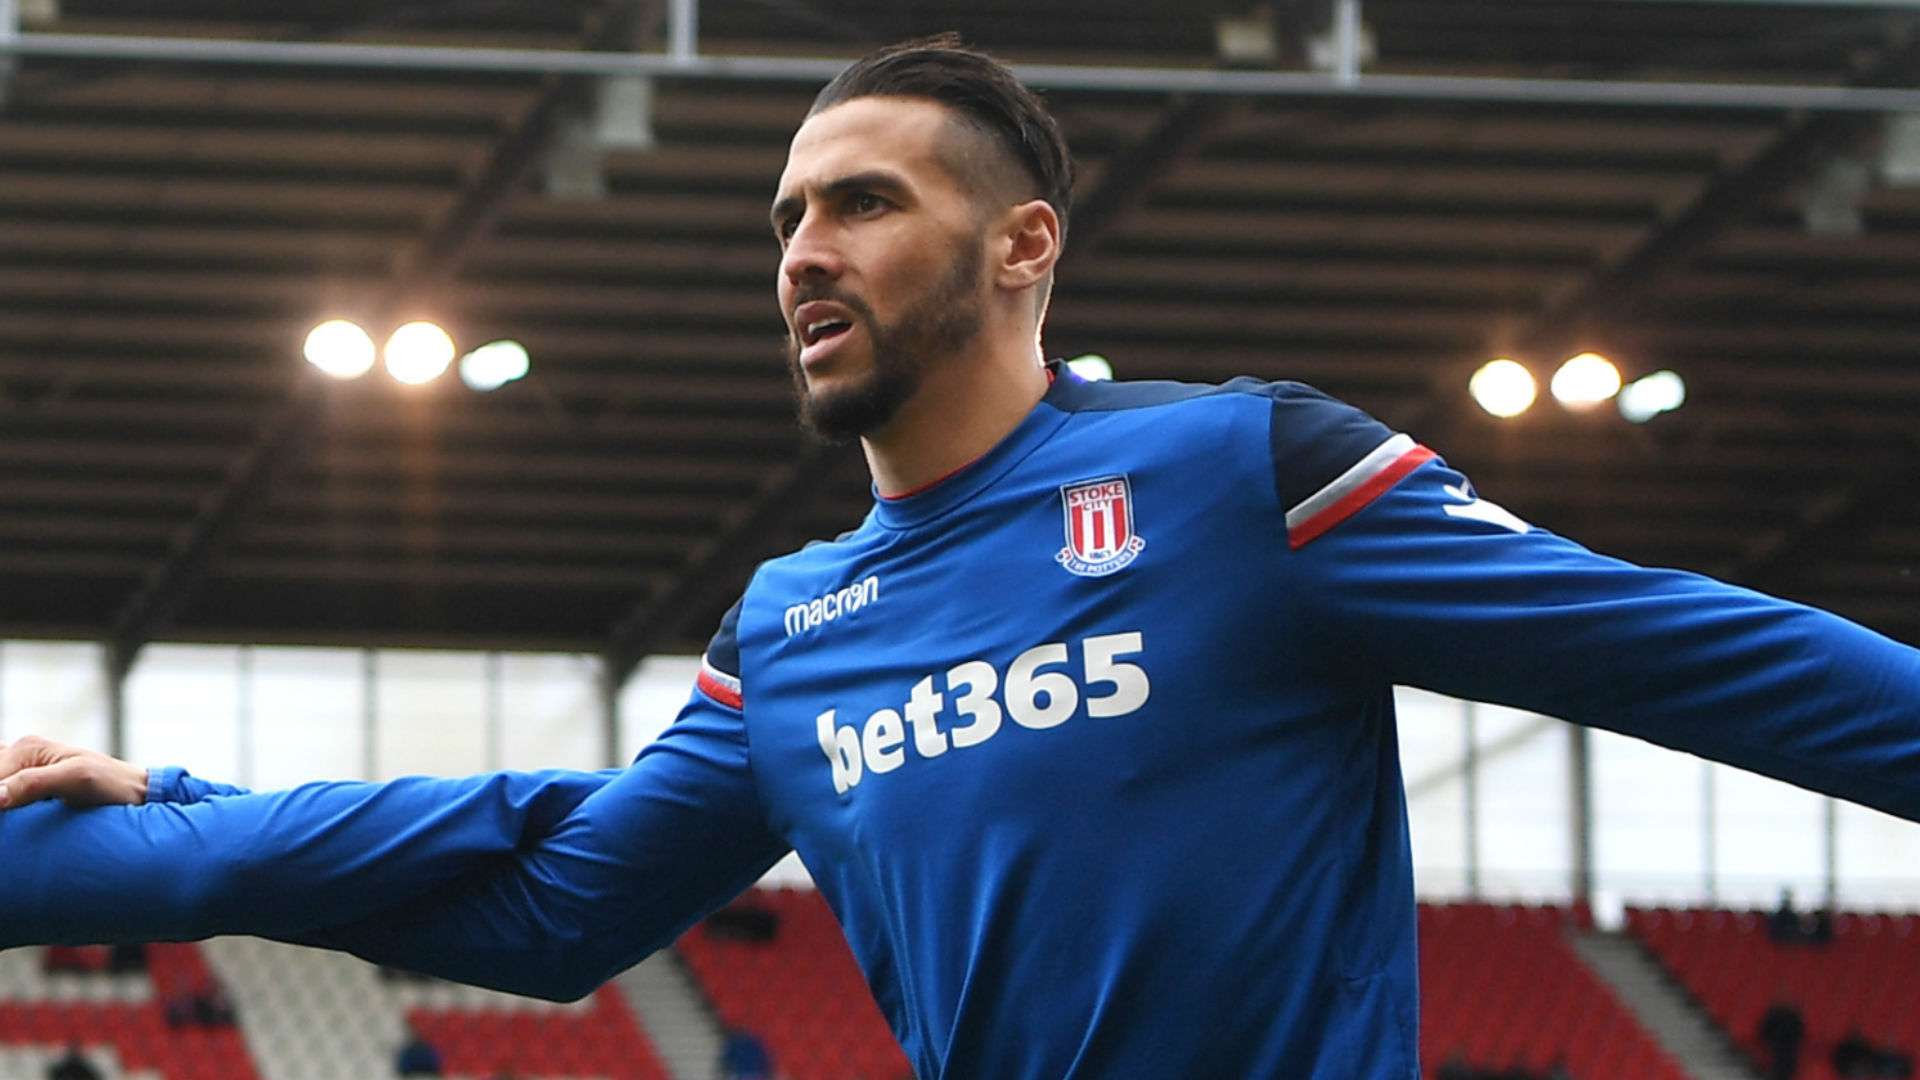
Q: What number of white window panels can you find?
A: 11